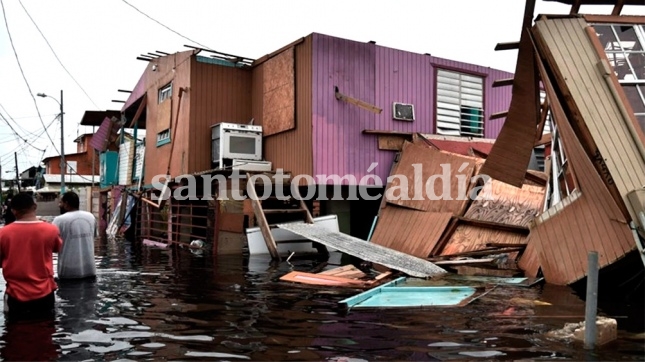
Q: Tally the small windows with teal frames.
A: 2